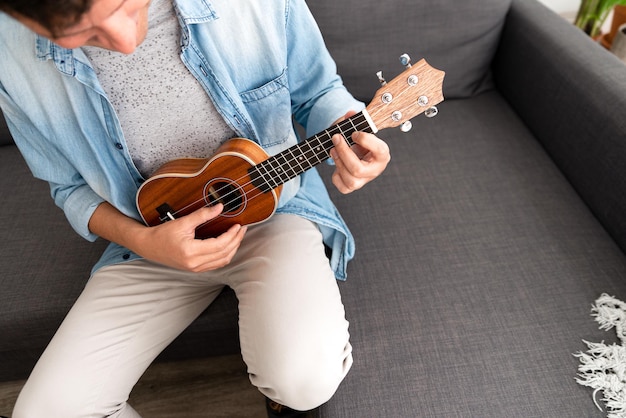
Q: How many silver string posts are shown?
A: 4